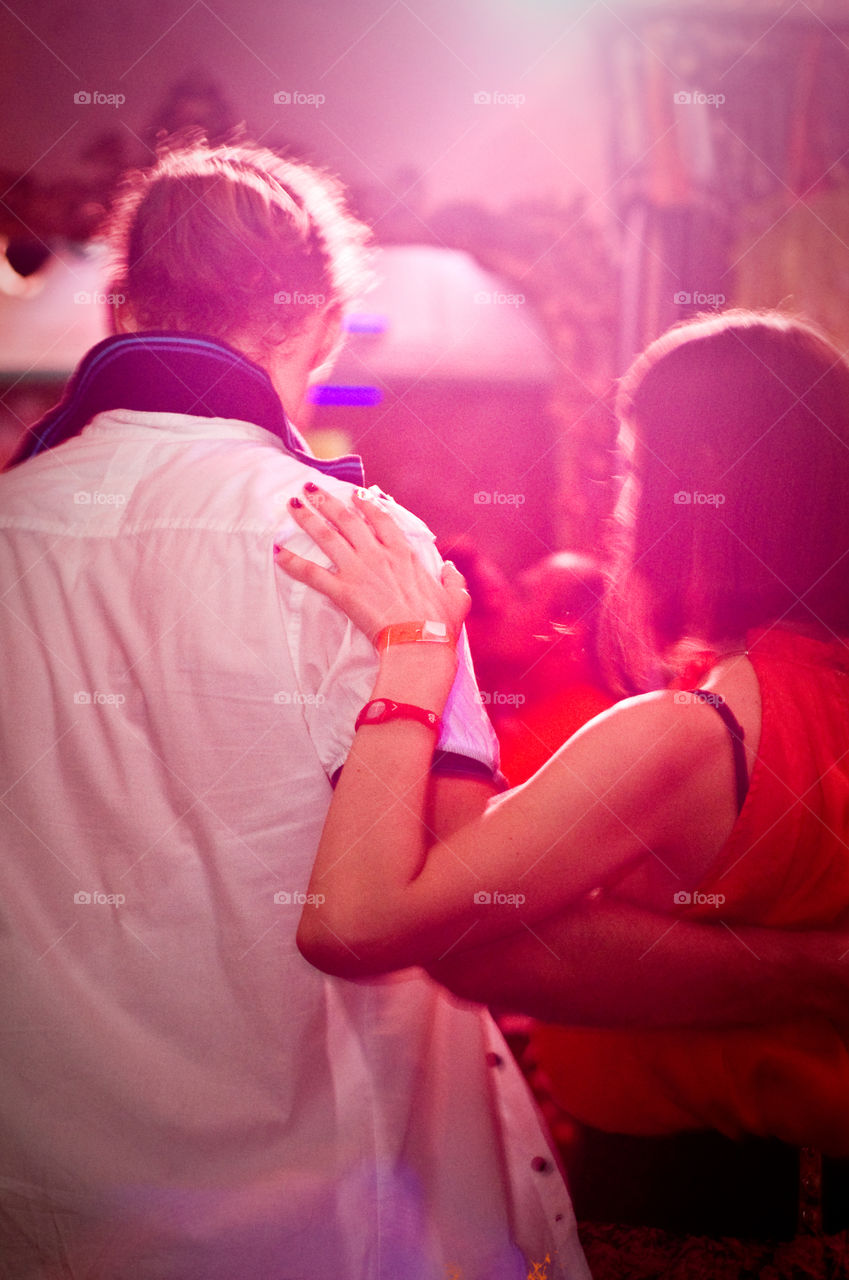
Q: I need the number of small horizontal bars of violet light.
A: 2